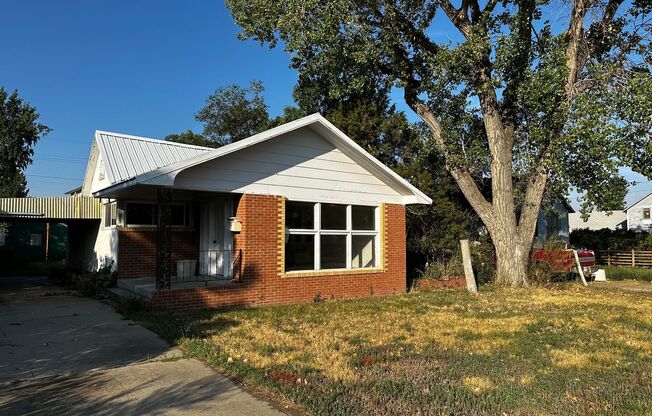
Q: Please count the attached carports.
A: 1